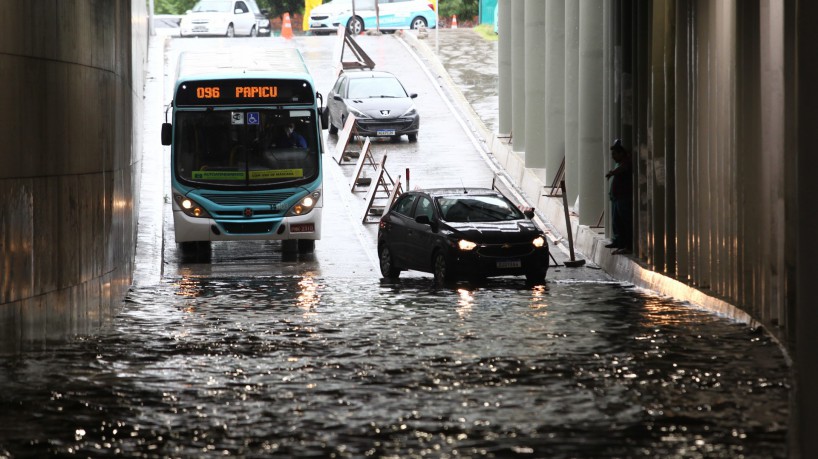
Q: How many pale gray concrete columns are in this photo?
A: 6